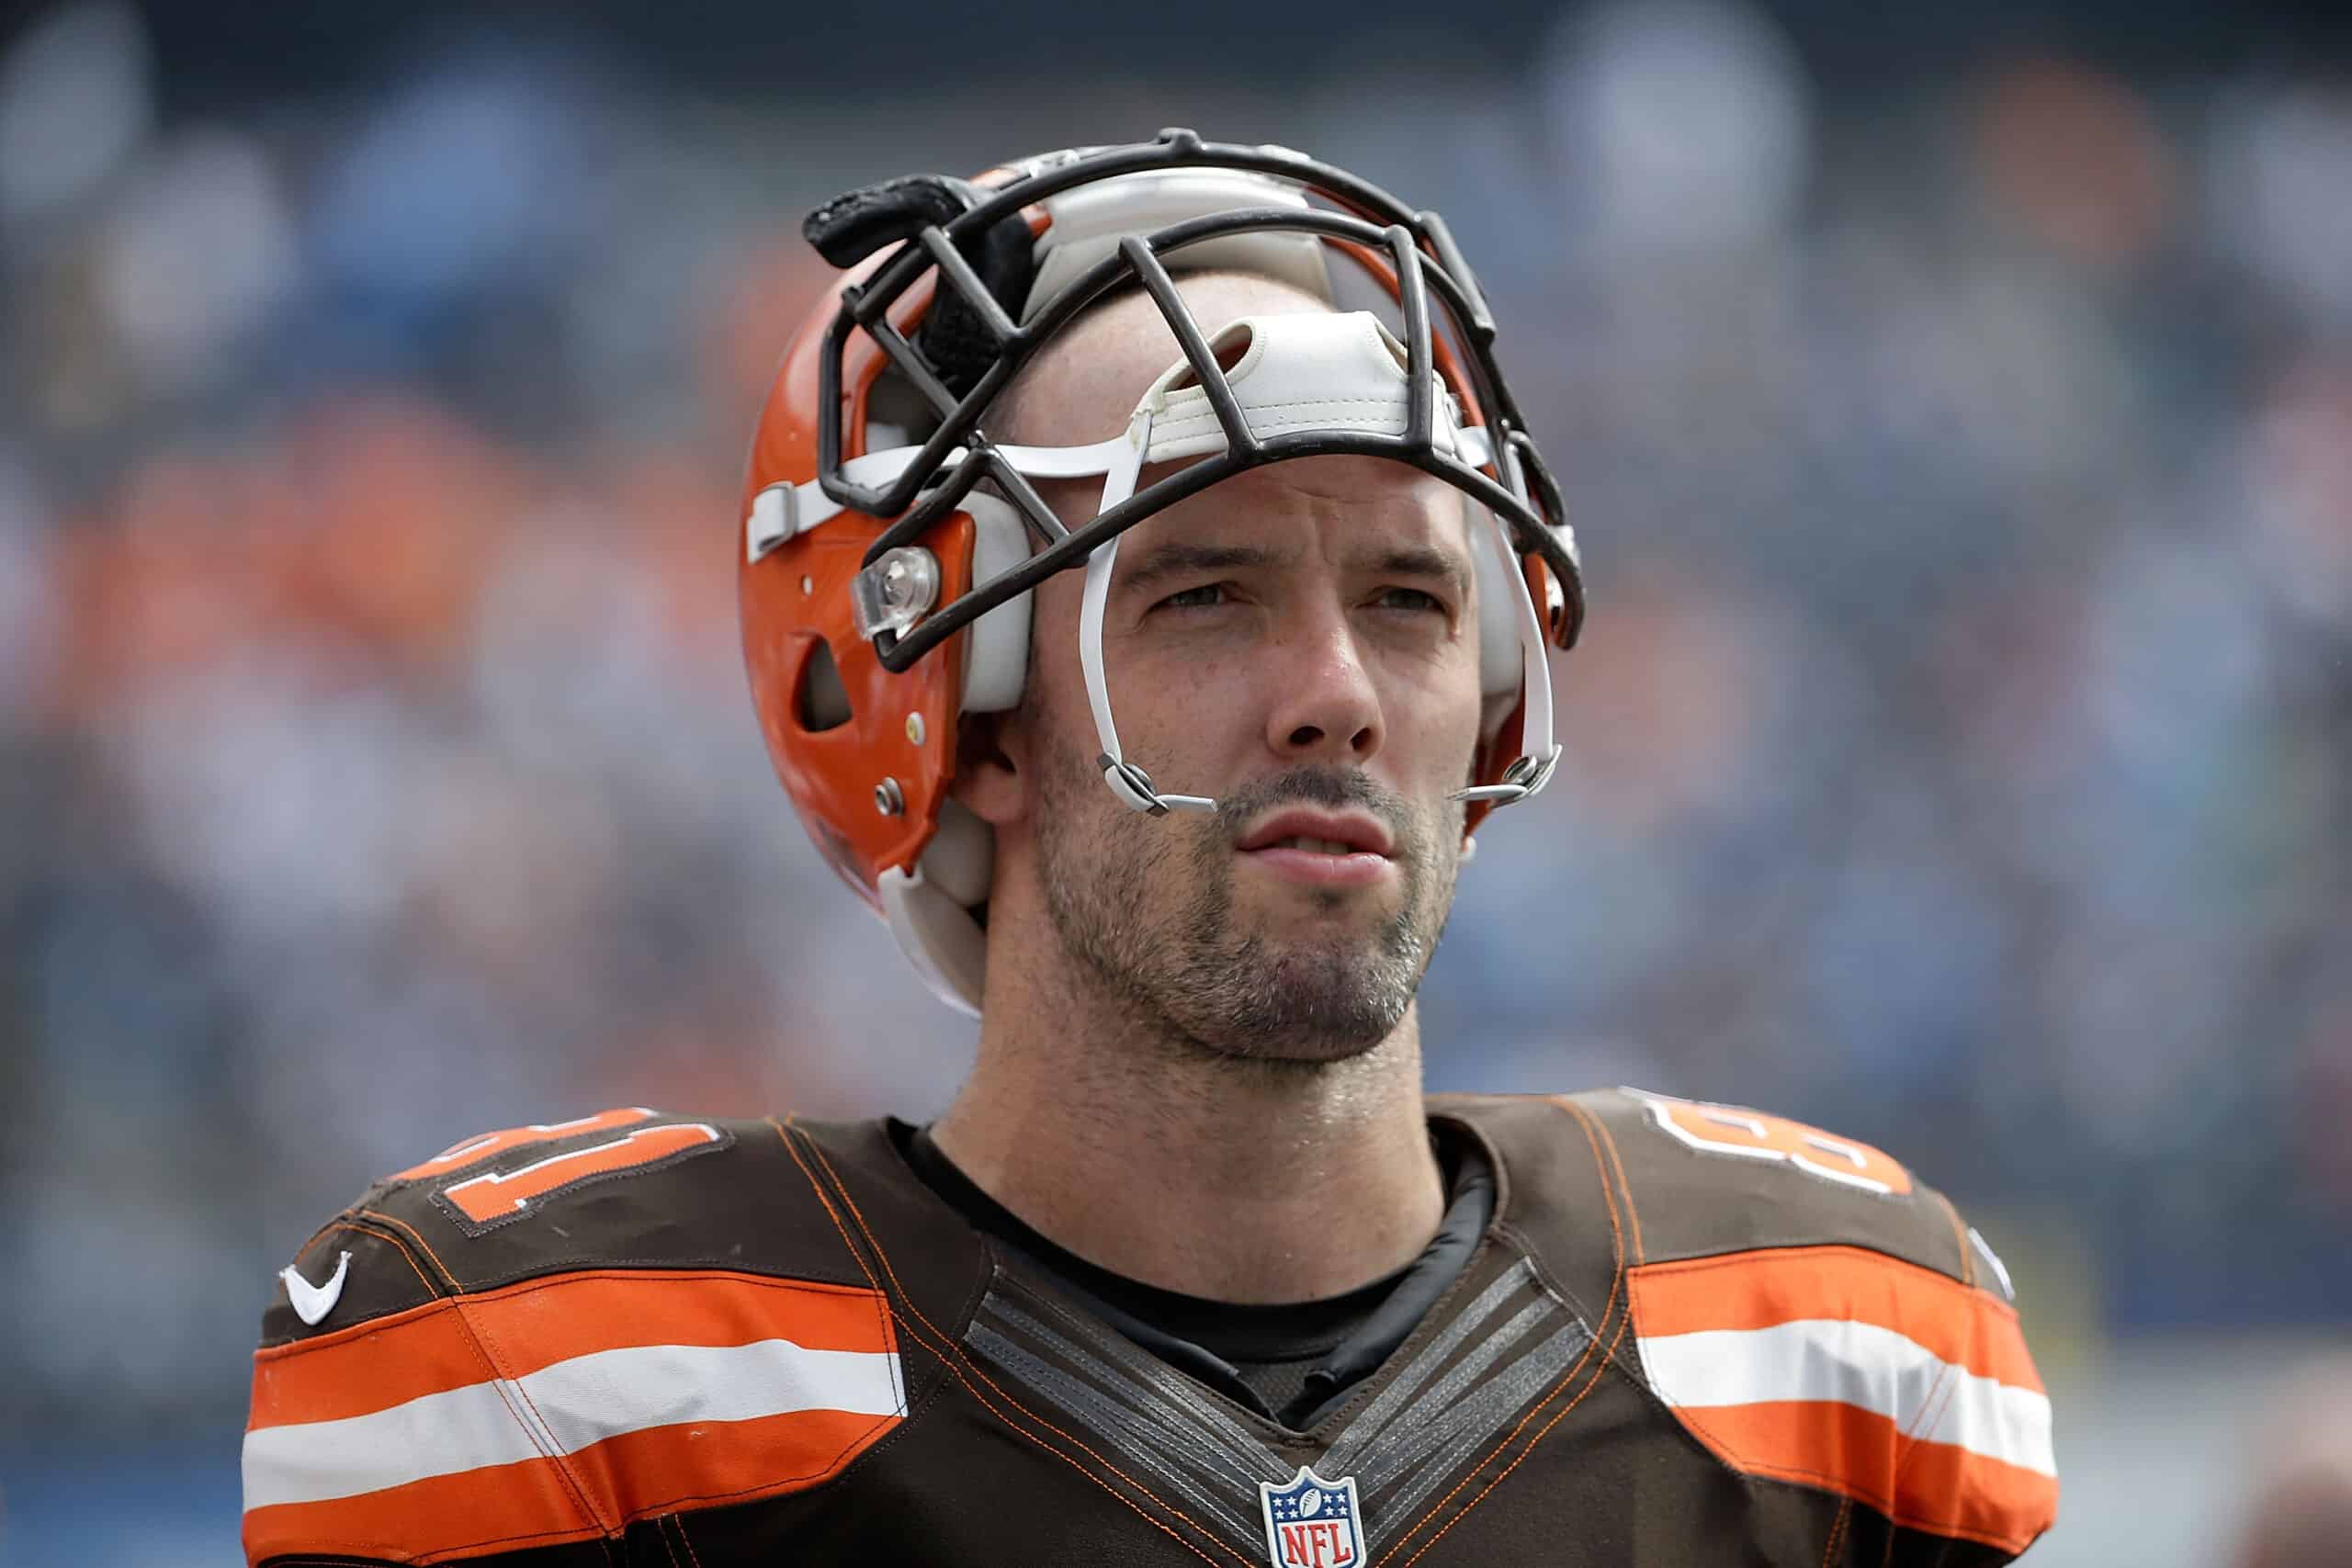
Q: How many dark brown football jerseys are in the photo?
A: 1